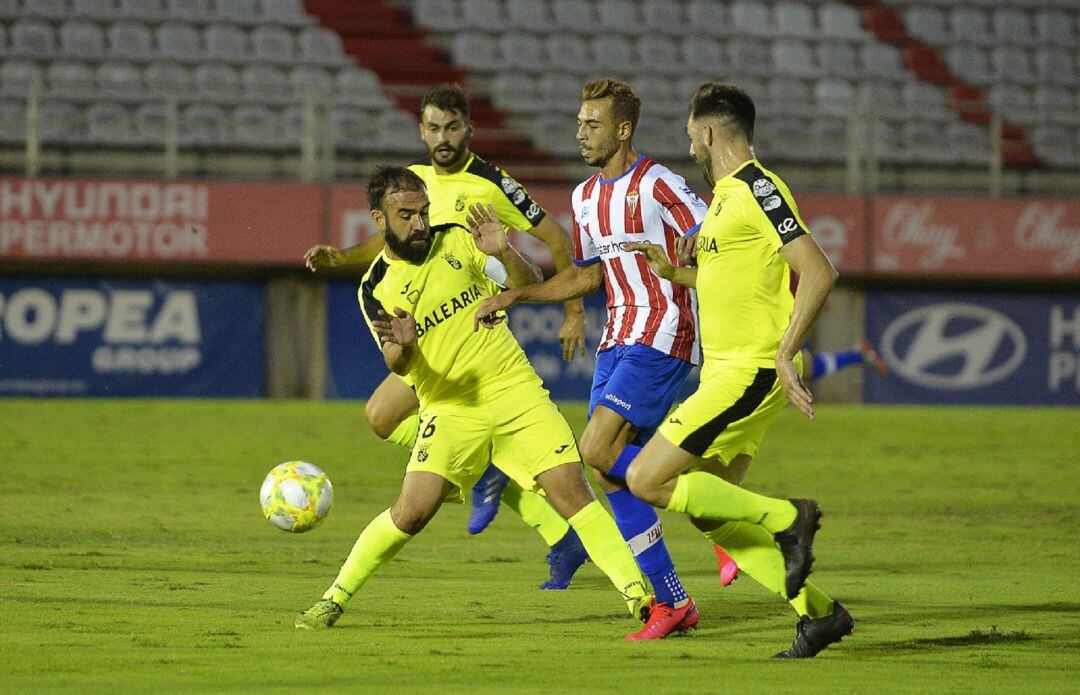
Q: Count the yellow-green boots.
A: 2